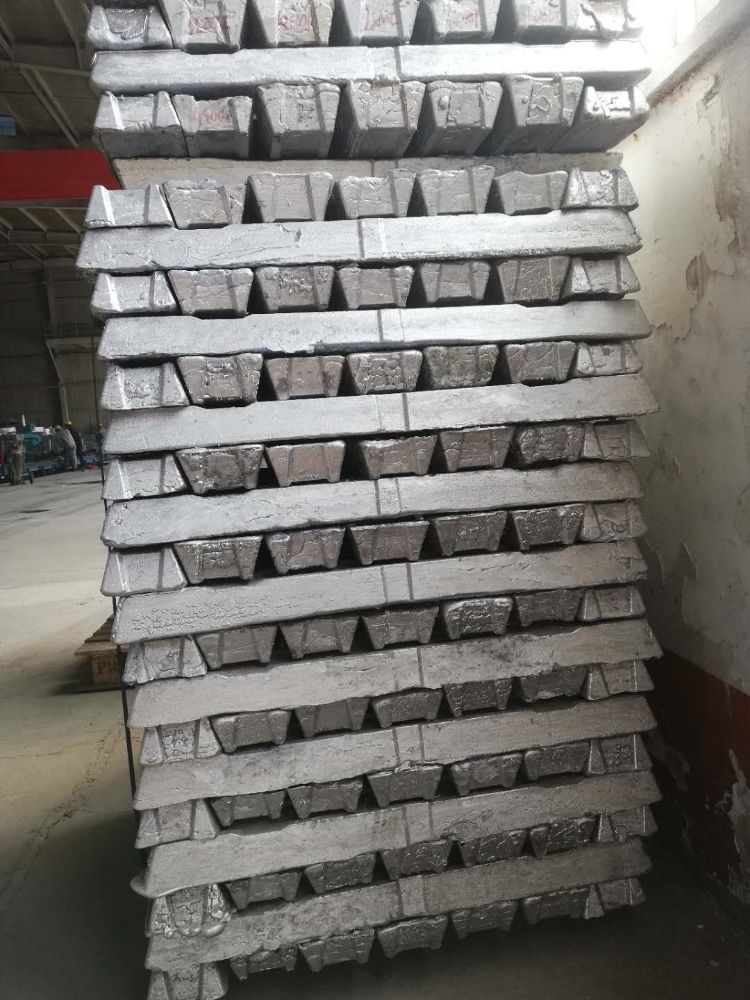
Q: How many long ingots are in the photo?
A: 11